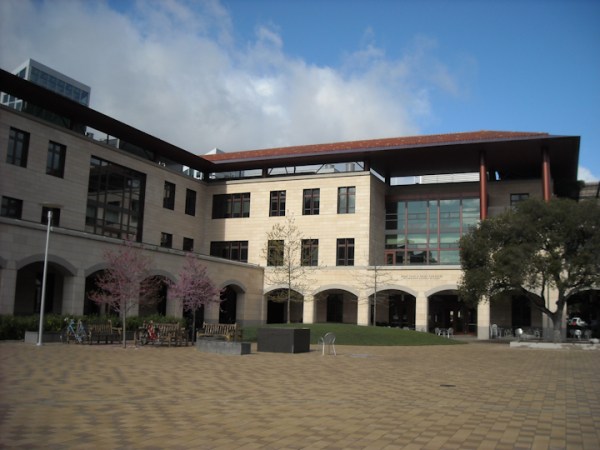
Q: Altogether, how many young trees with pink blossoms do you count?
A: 2